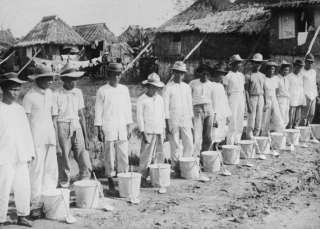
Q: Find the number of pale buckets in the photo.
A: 13